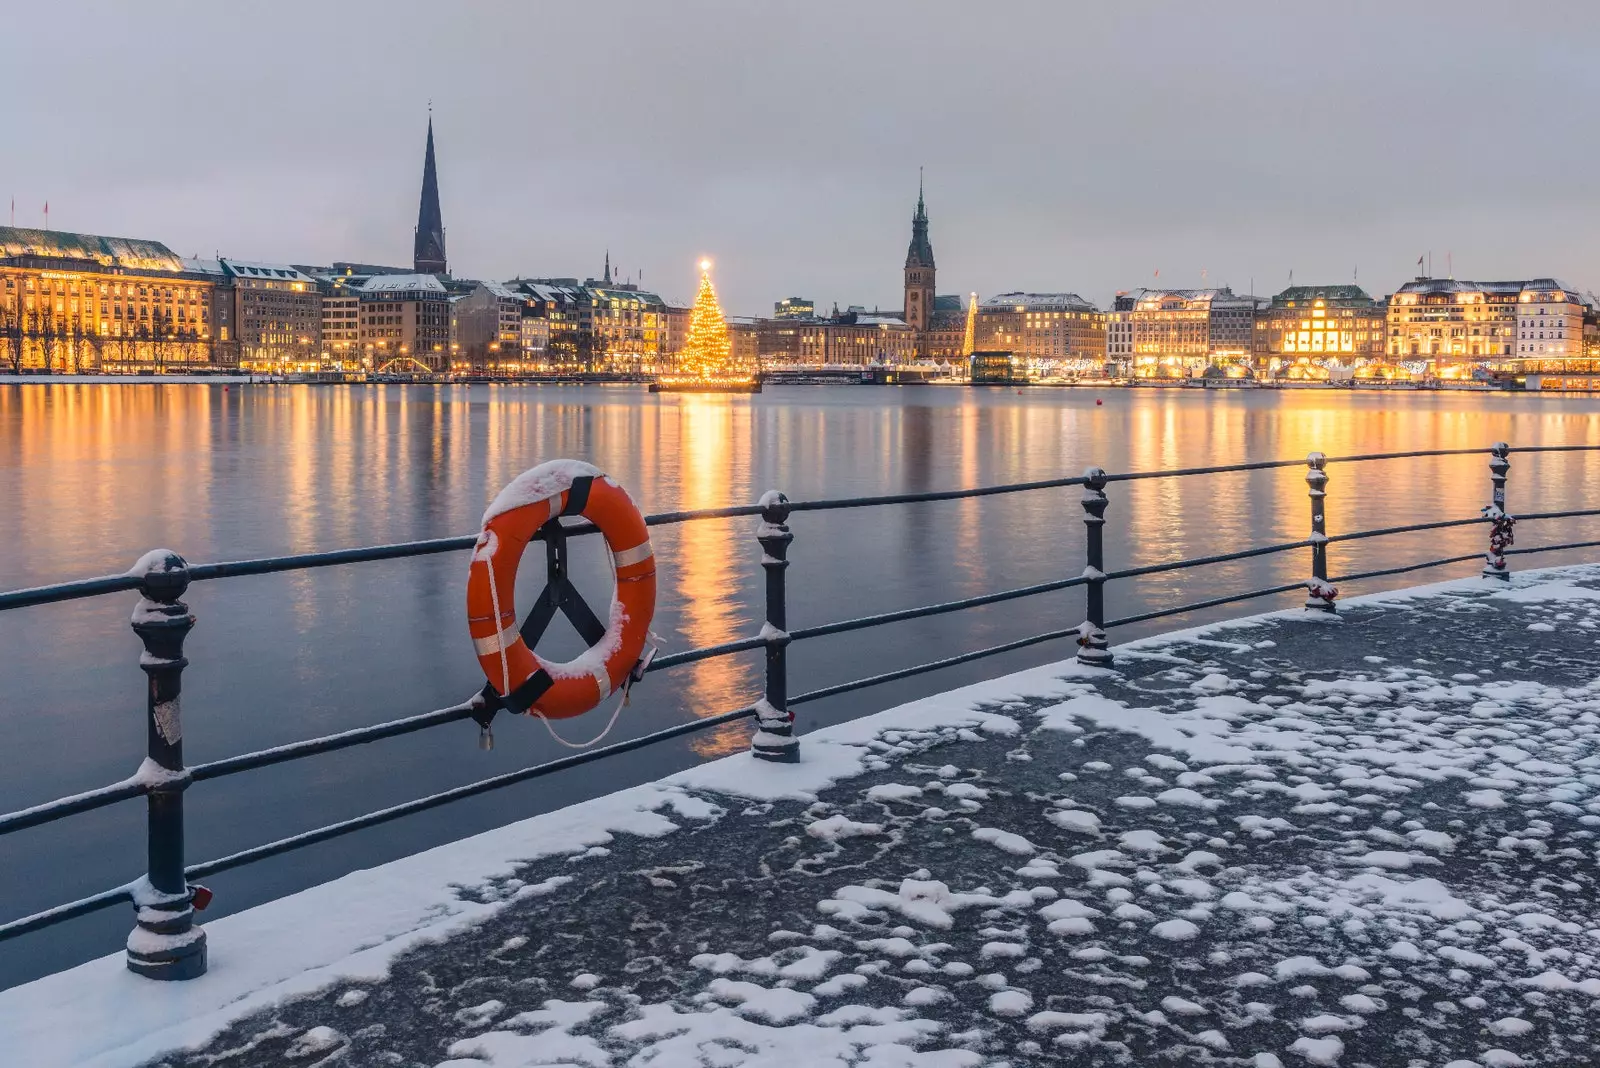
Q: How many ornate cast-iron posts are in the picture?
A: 5